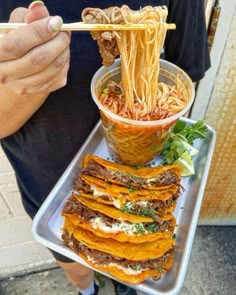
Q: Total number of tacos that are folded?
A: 4